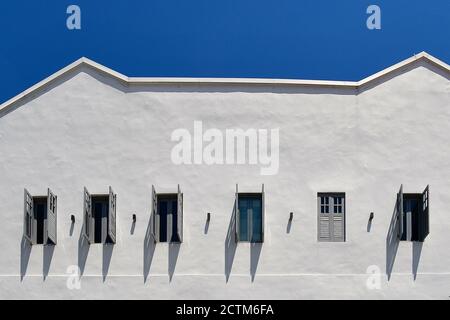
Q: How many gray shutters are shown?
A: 12